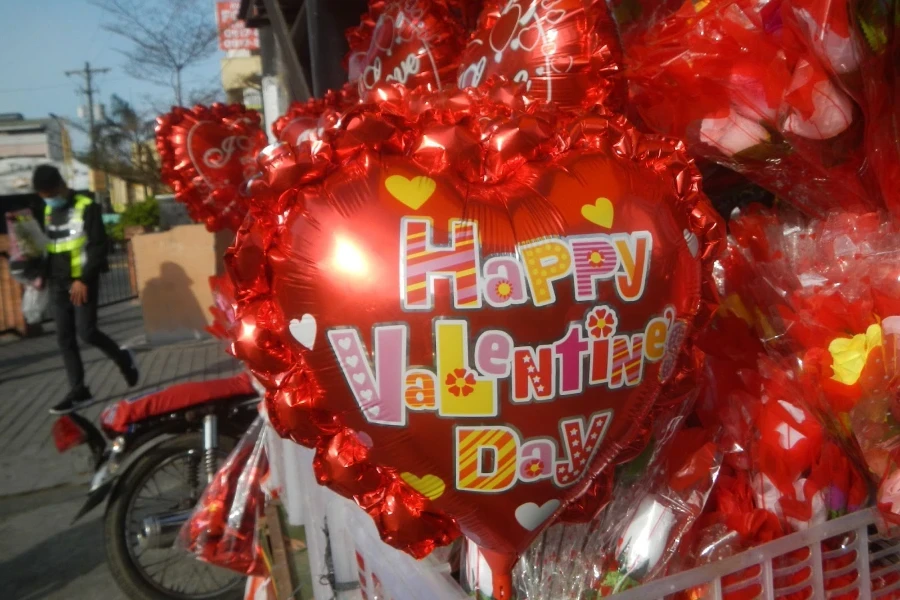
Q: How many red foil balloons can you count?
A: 5